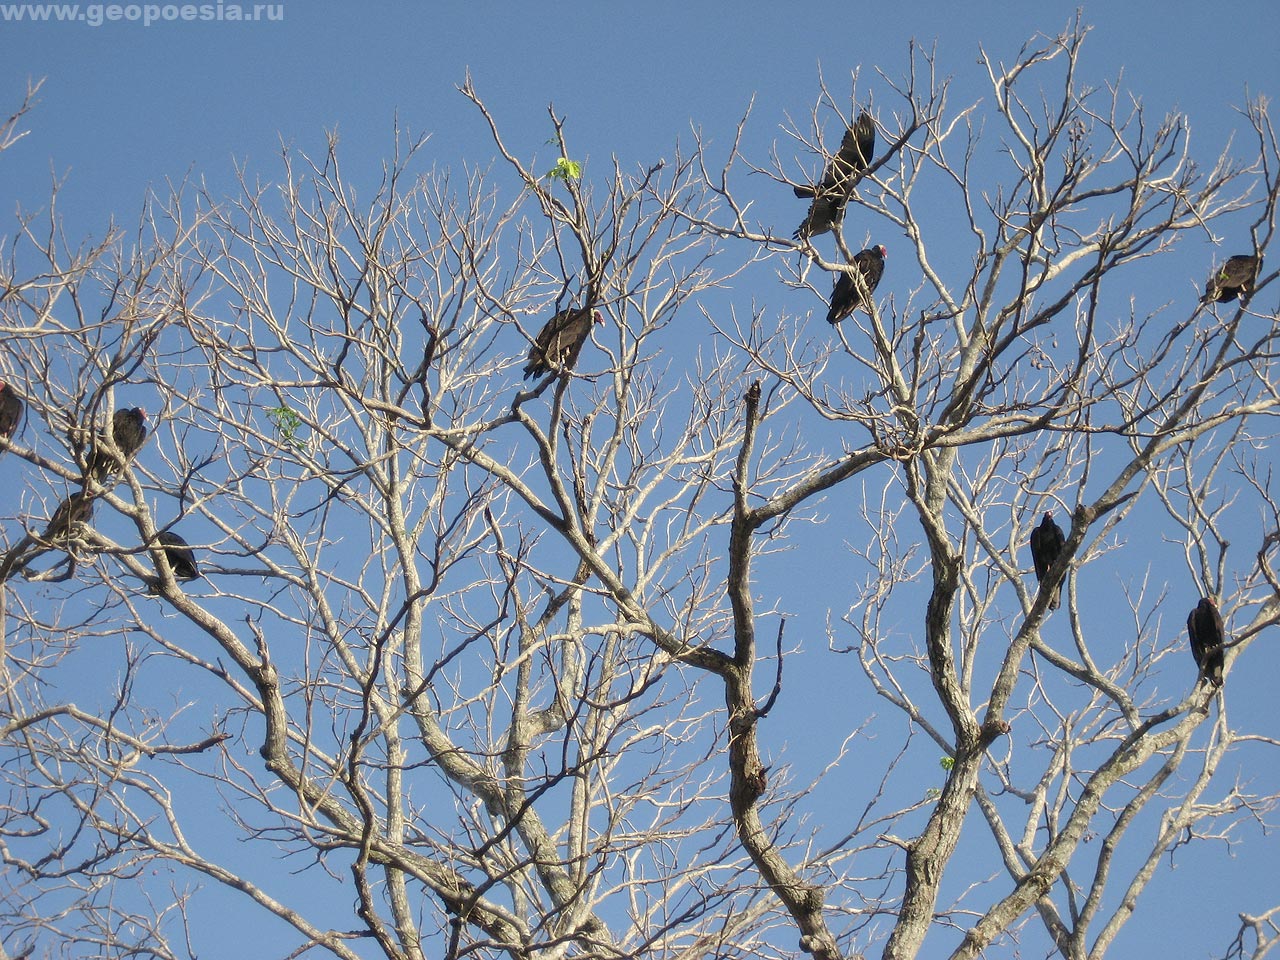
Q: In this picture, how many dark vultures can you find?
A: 10